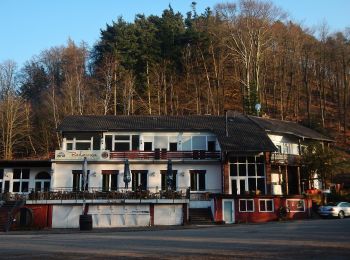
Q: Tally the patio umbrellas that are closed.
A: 3